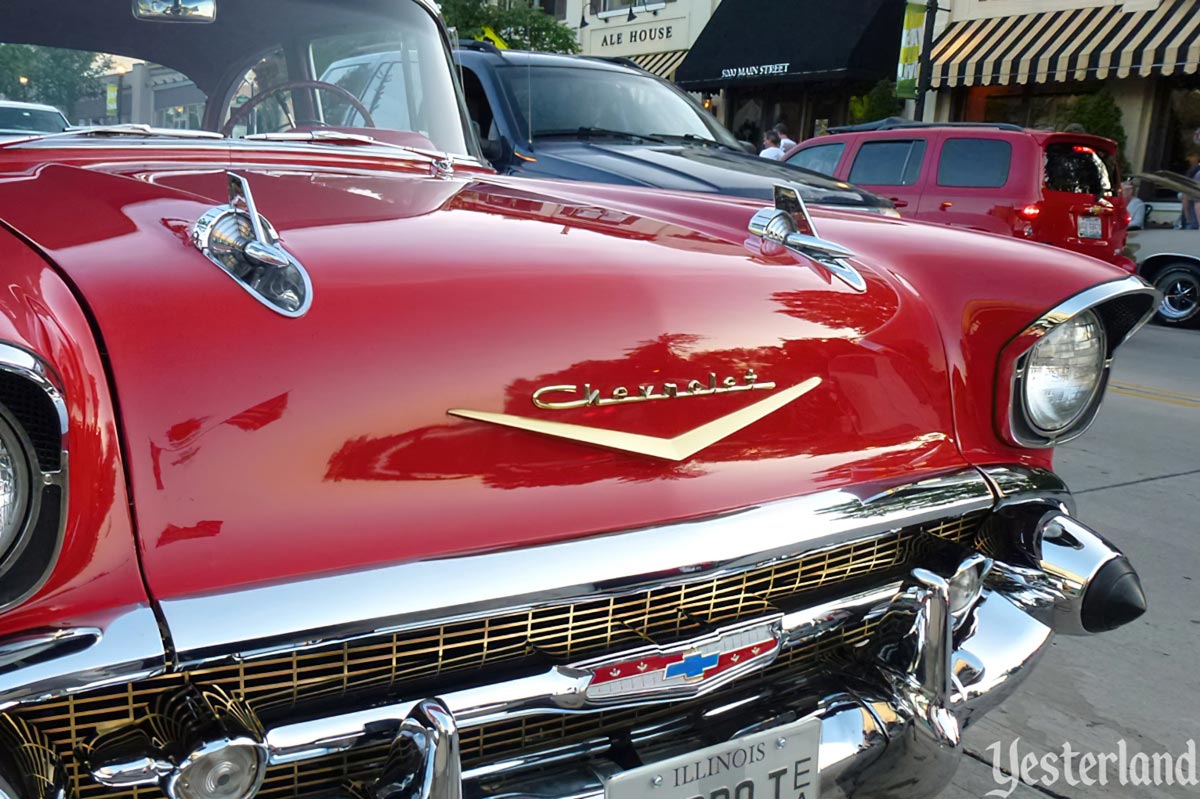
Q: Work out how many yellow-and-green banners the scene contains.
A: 2